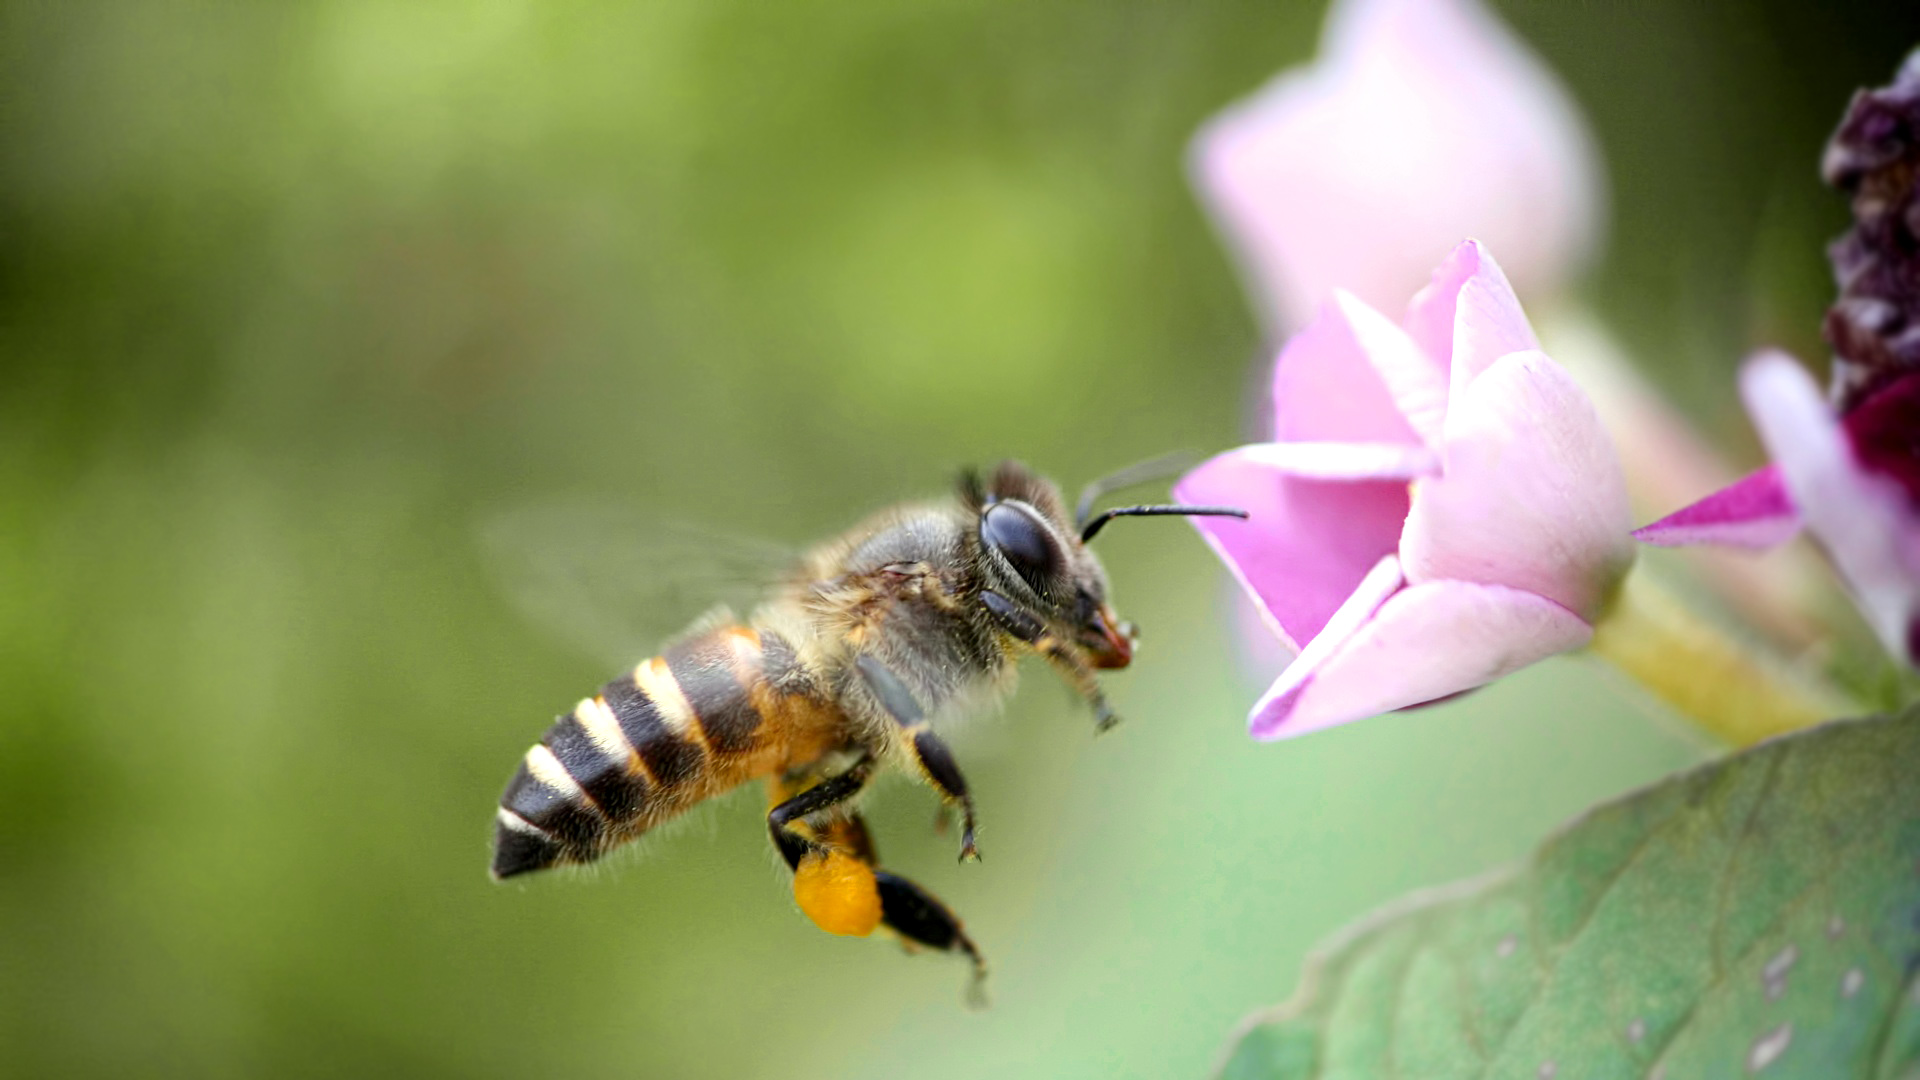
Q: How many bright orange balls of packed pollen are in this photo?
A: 1